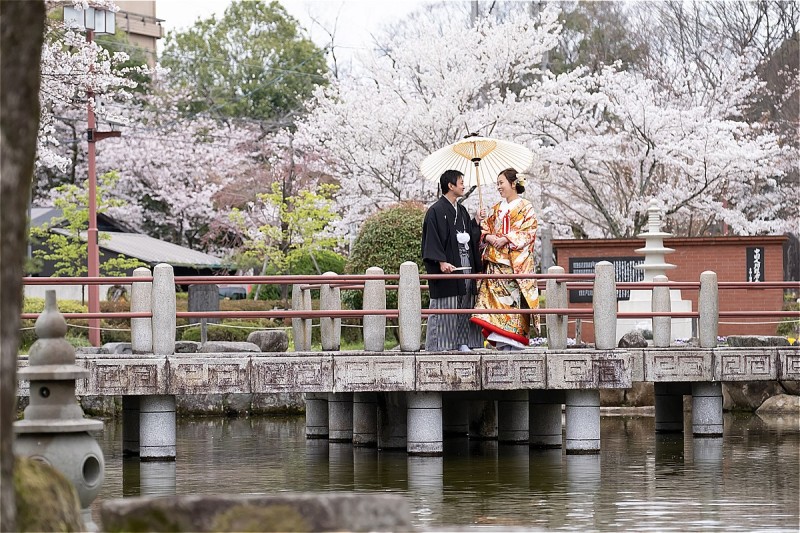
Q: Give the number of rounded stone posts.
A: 10